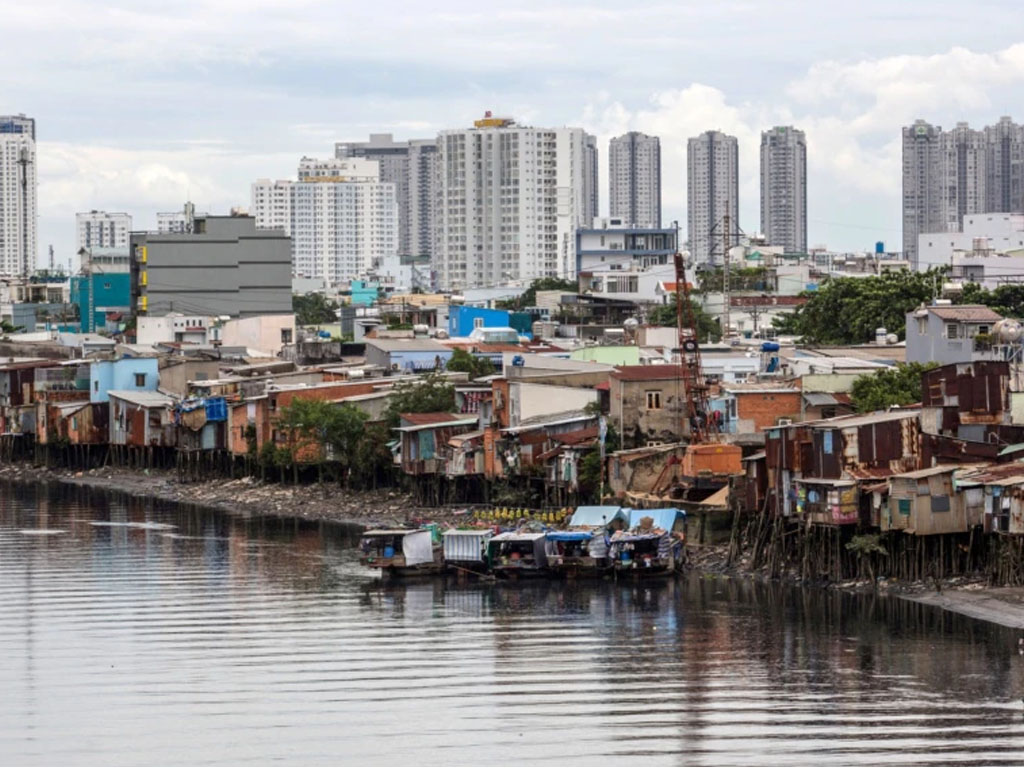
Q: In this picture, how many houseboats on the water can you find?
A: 5